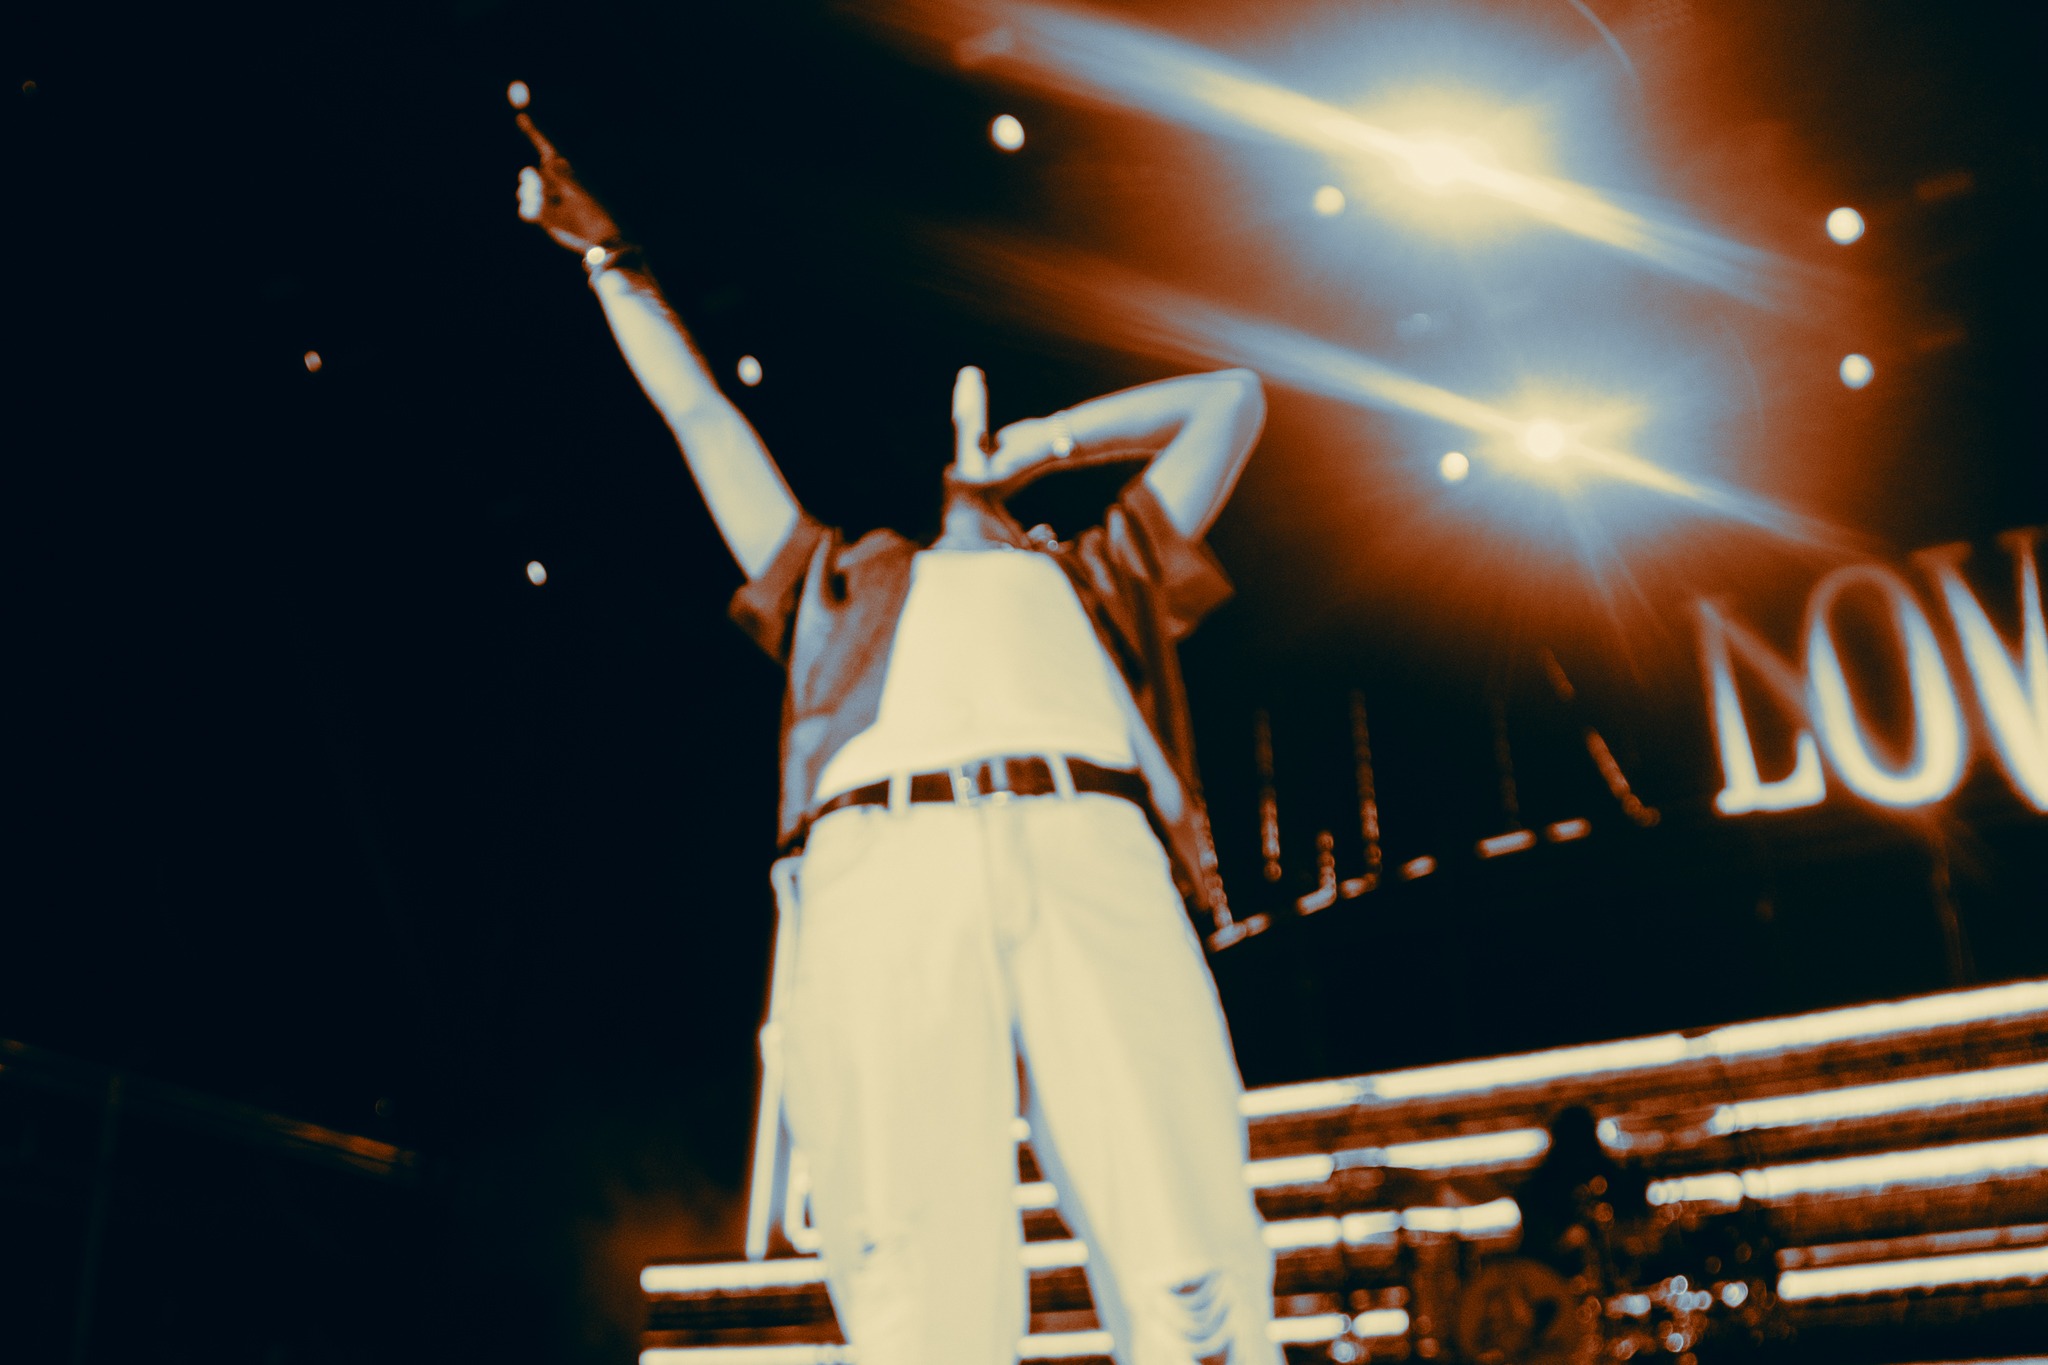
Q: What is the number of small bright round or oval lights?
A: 9